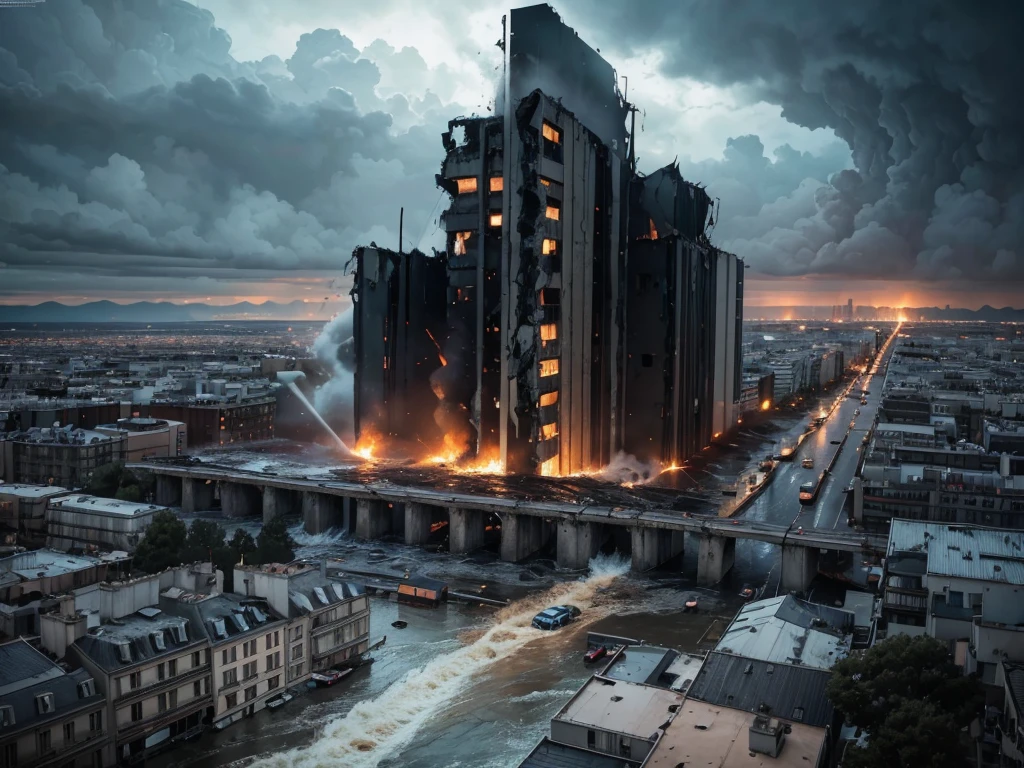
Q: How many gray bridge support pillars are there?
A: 13